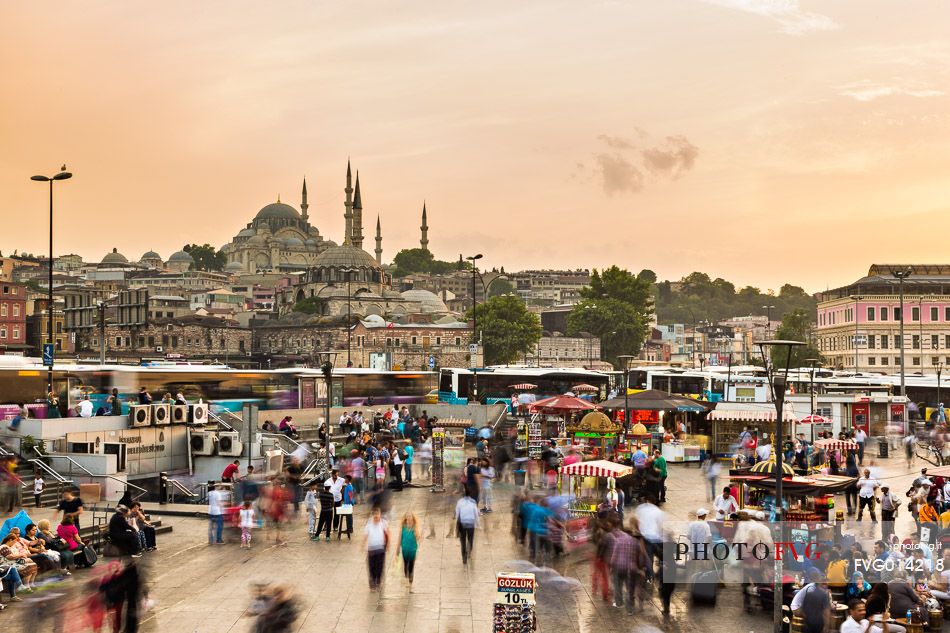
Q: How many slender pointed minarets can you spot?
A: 5